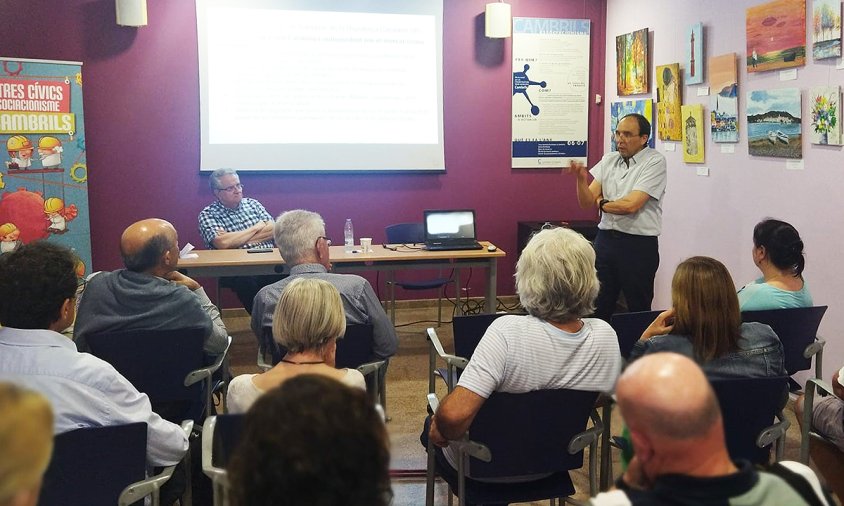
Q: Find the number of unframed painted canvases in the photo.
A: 10